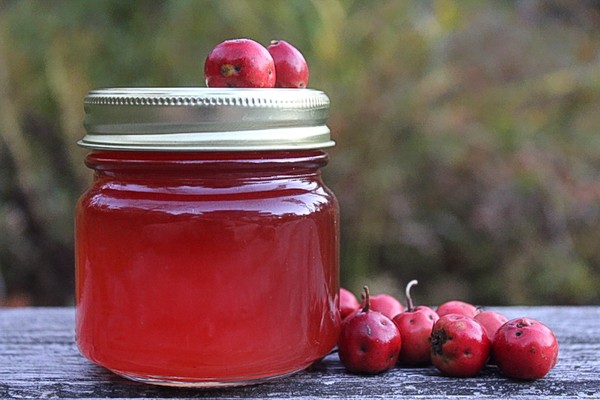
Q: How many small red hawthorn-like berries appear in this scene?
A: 10